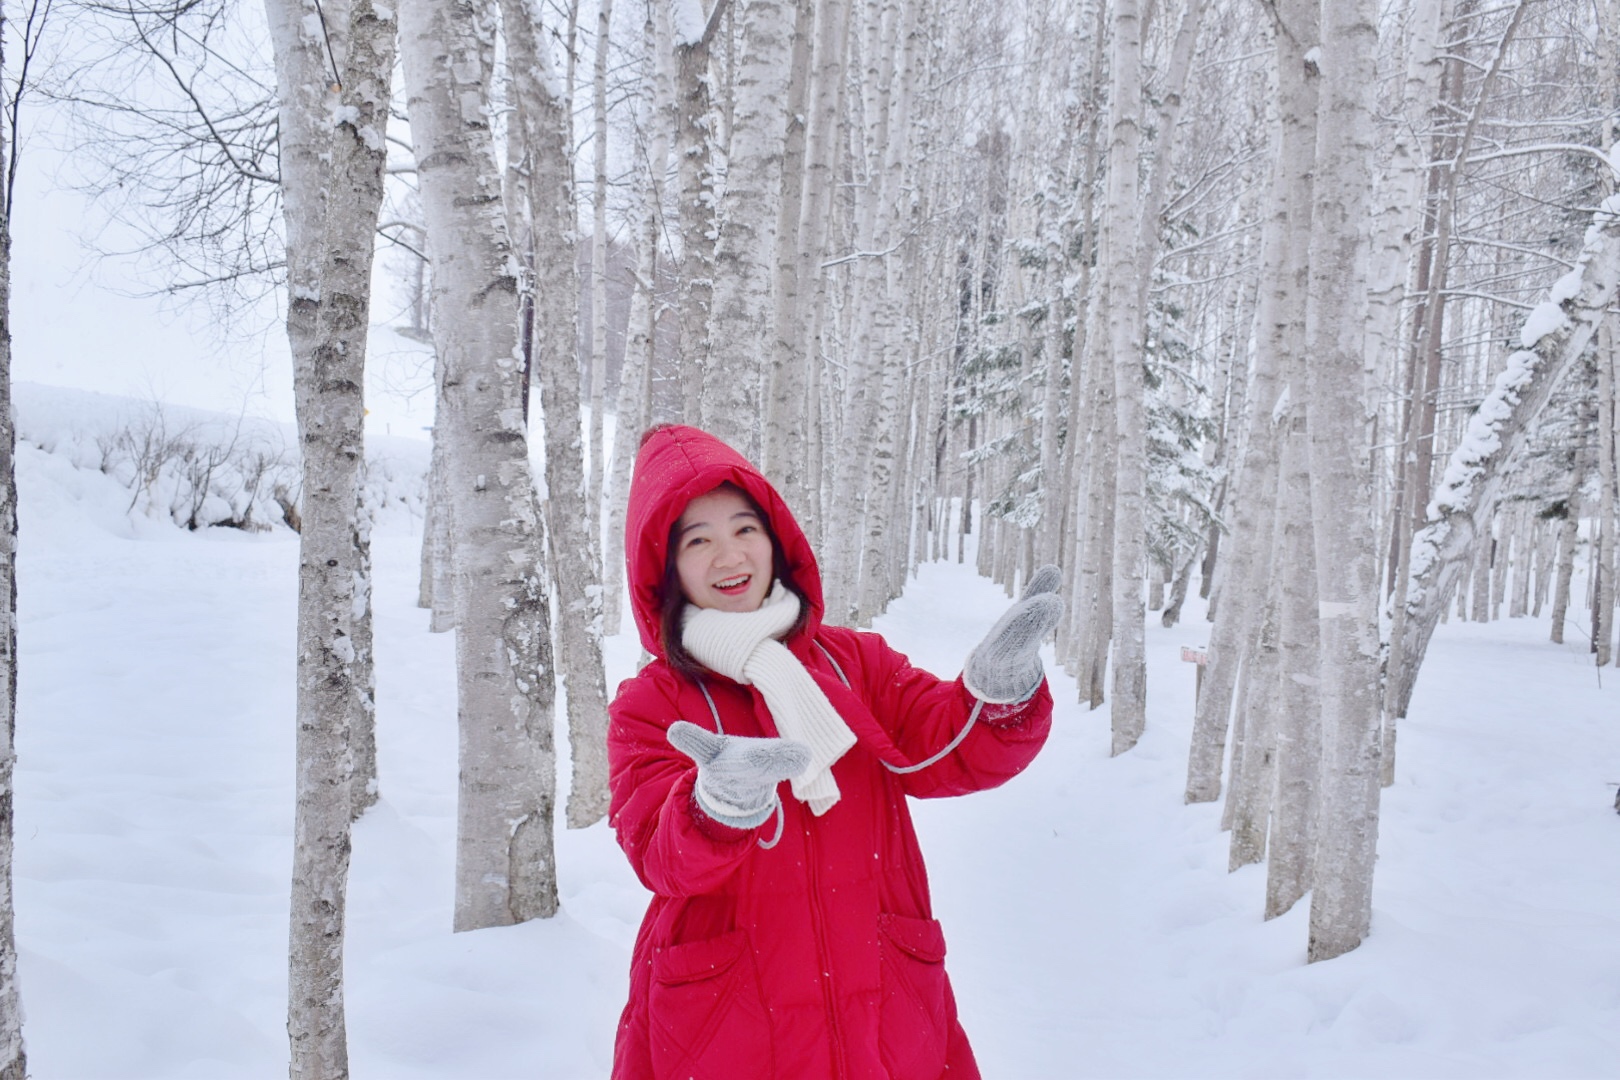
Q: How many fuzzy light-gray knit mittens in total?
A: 2